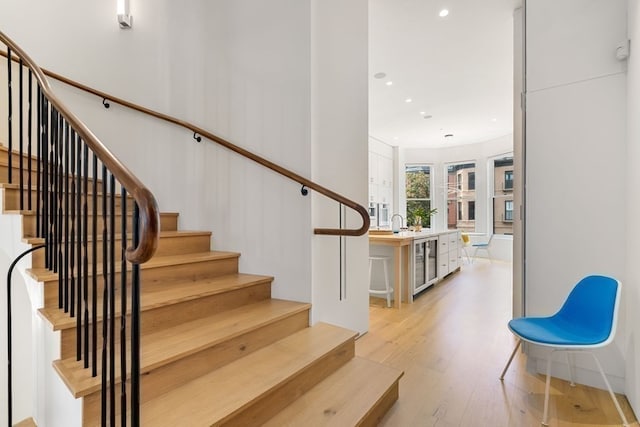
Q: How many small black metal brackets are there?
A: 3